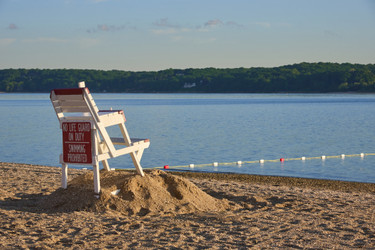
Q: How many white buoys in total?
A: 8